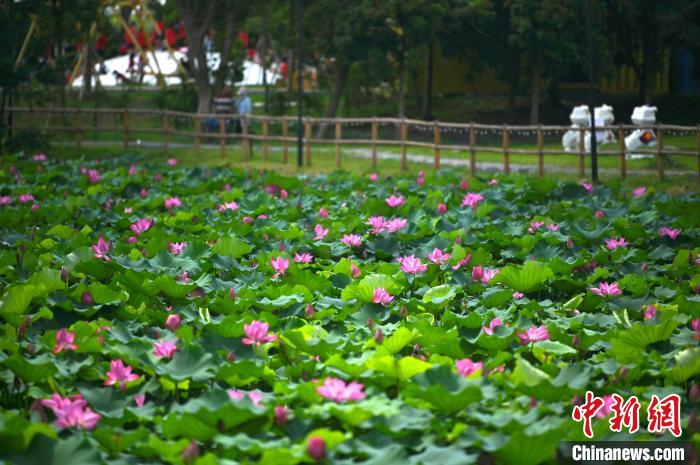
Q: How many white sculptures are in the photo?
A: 3